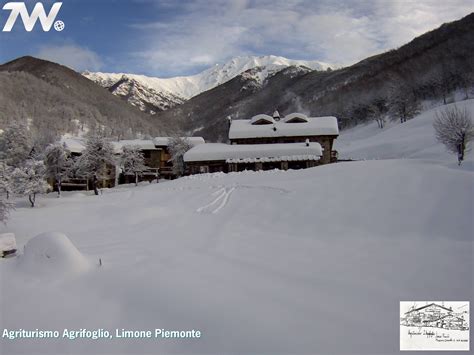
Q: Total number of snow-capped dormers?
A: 2